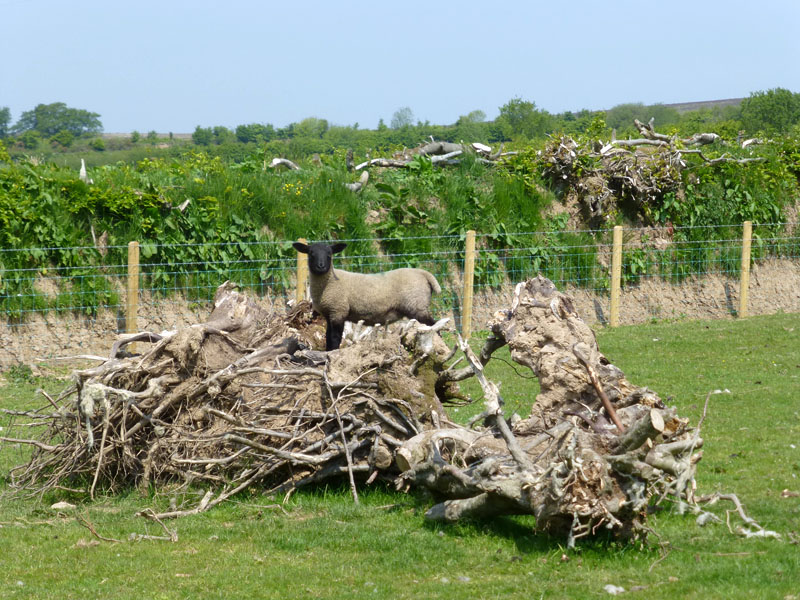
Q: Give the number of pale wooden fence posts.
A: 5